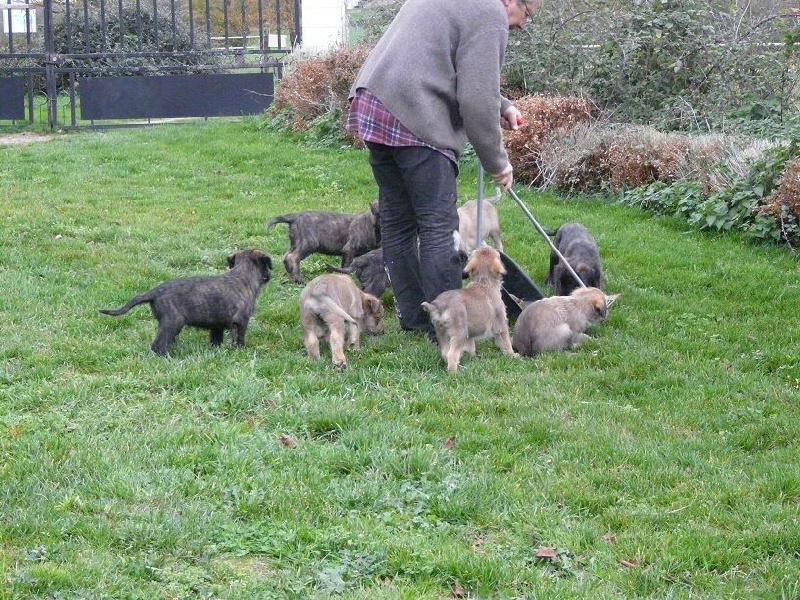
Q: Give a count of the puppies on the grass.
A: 8